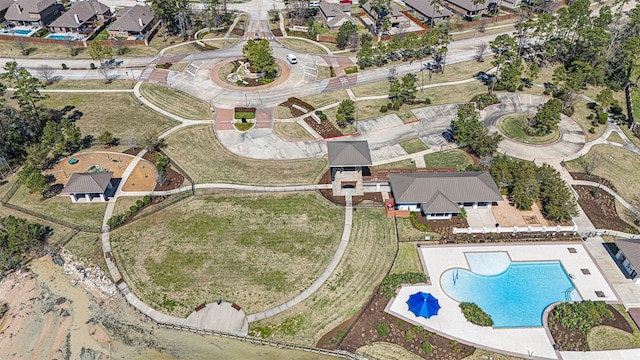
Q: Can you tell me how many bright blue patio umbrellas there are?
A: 1